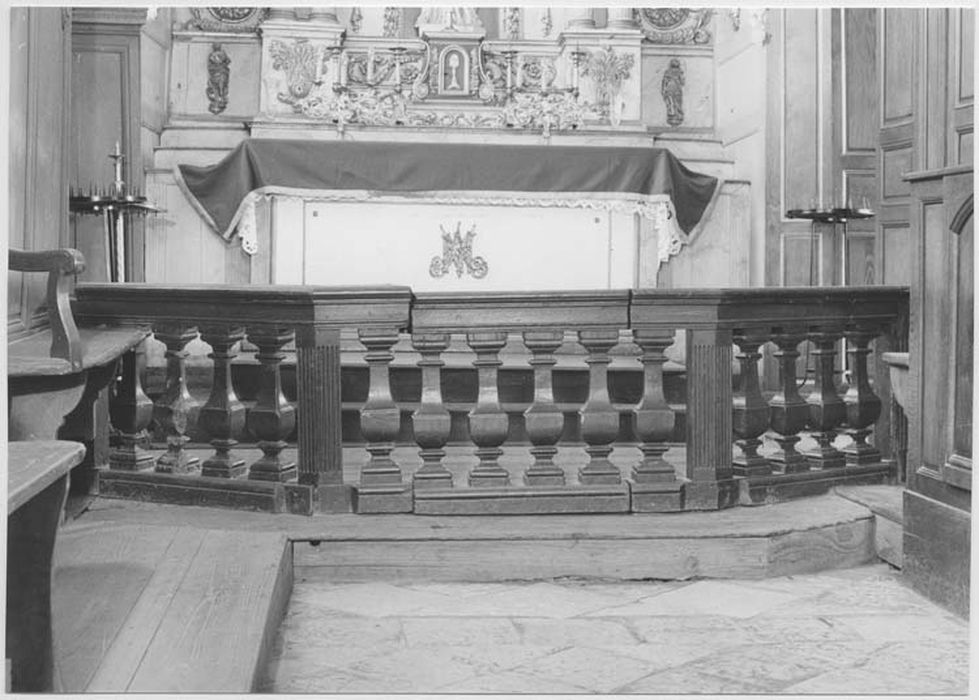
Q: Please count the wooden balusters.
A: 14